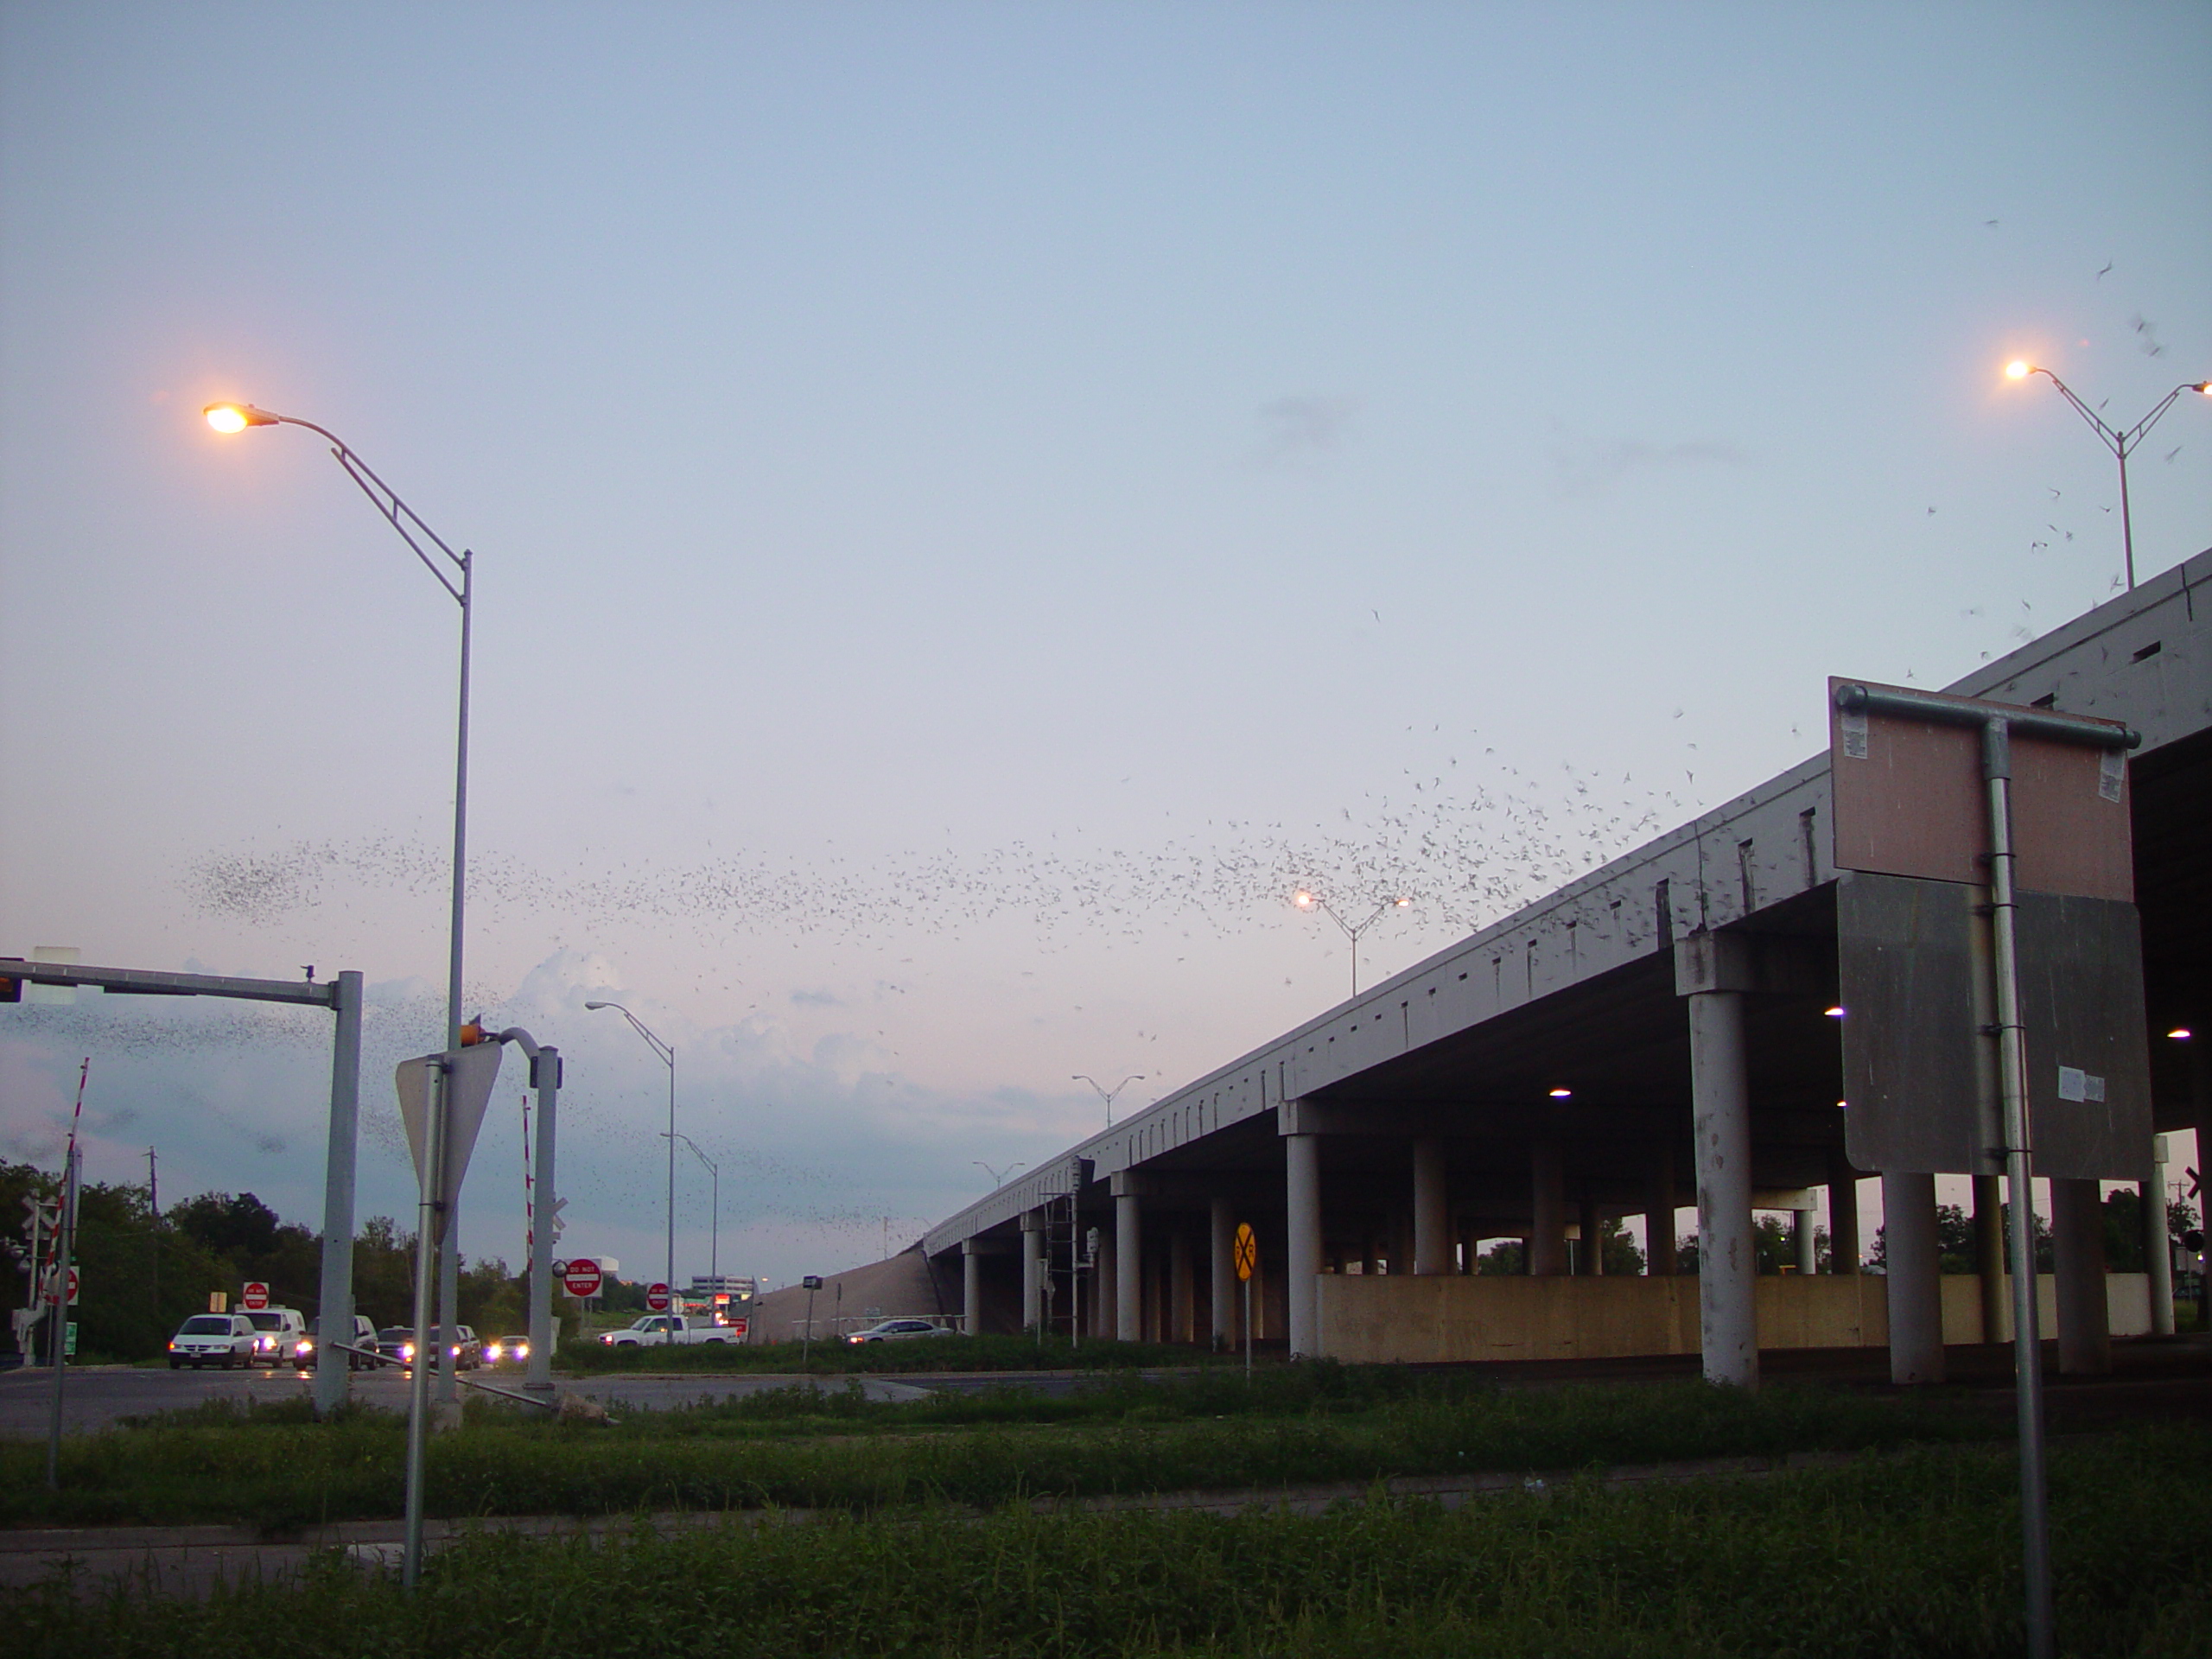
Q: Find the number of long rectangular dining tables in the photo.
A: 0